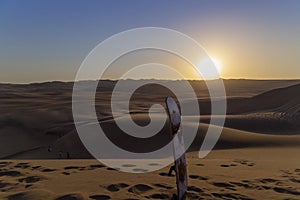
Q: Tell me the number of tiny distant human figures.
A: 3